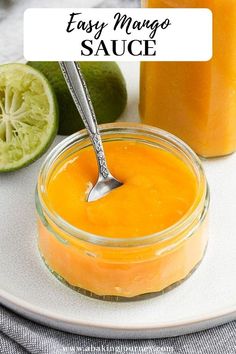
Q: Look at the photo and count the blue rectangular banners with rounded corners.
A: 0